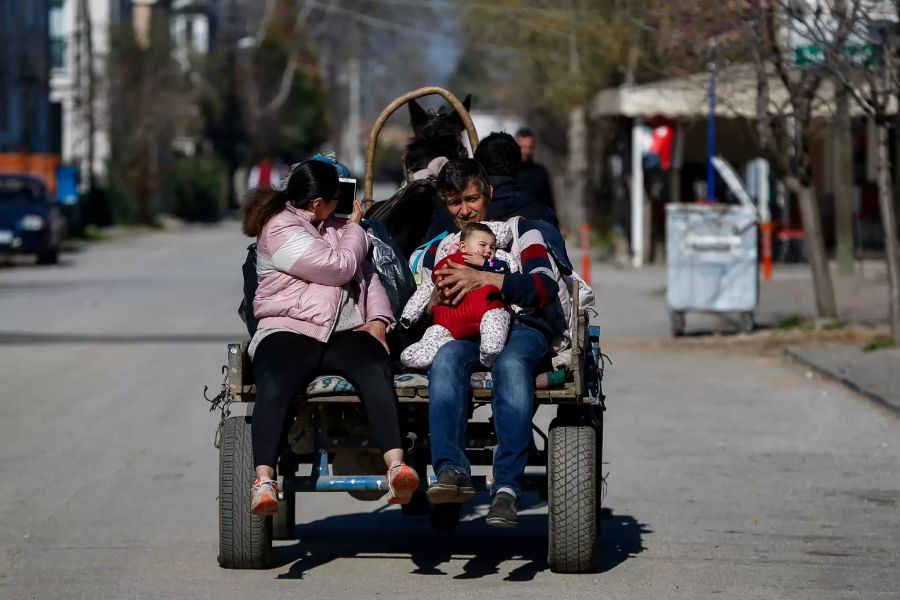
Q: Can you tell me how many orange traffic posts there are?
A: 2